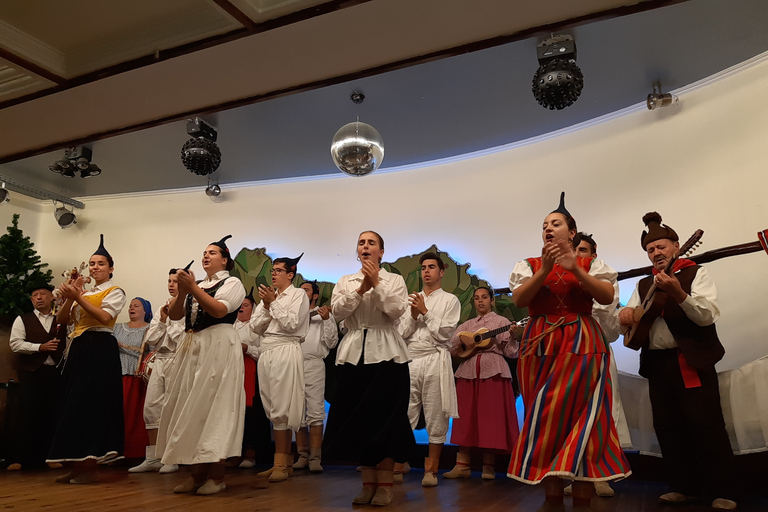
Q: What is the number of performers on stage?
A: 14